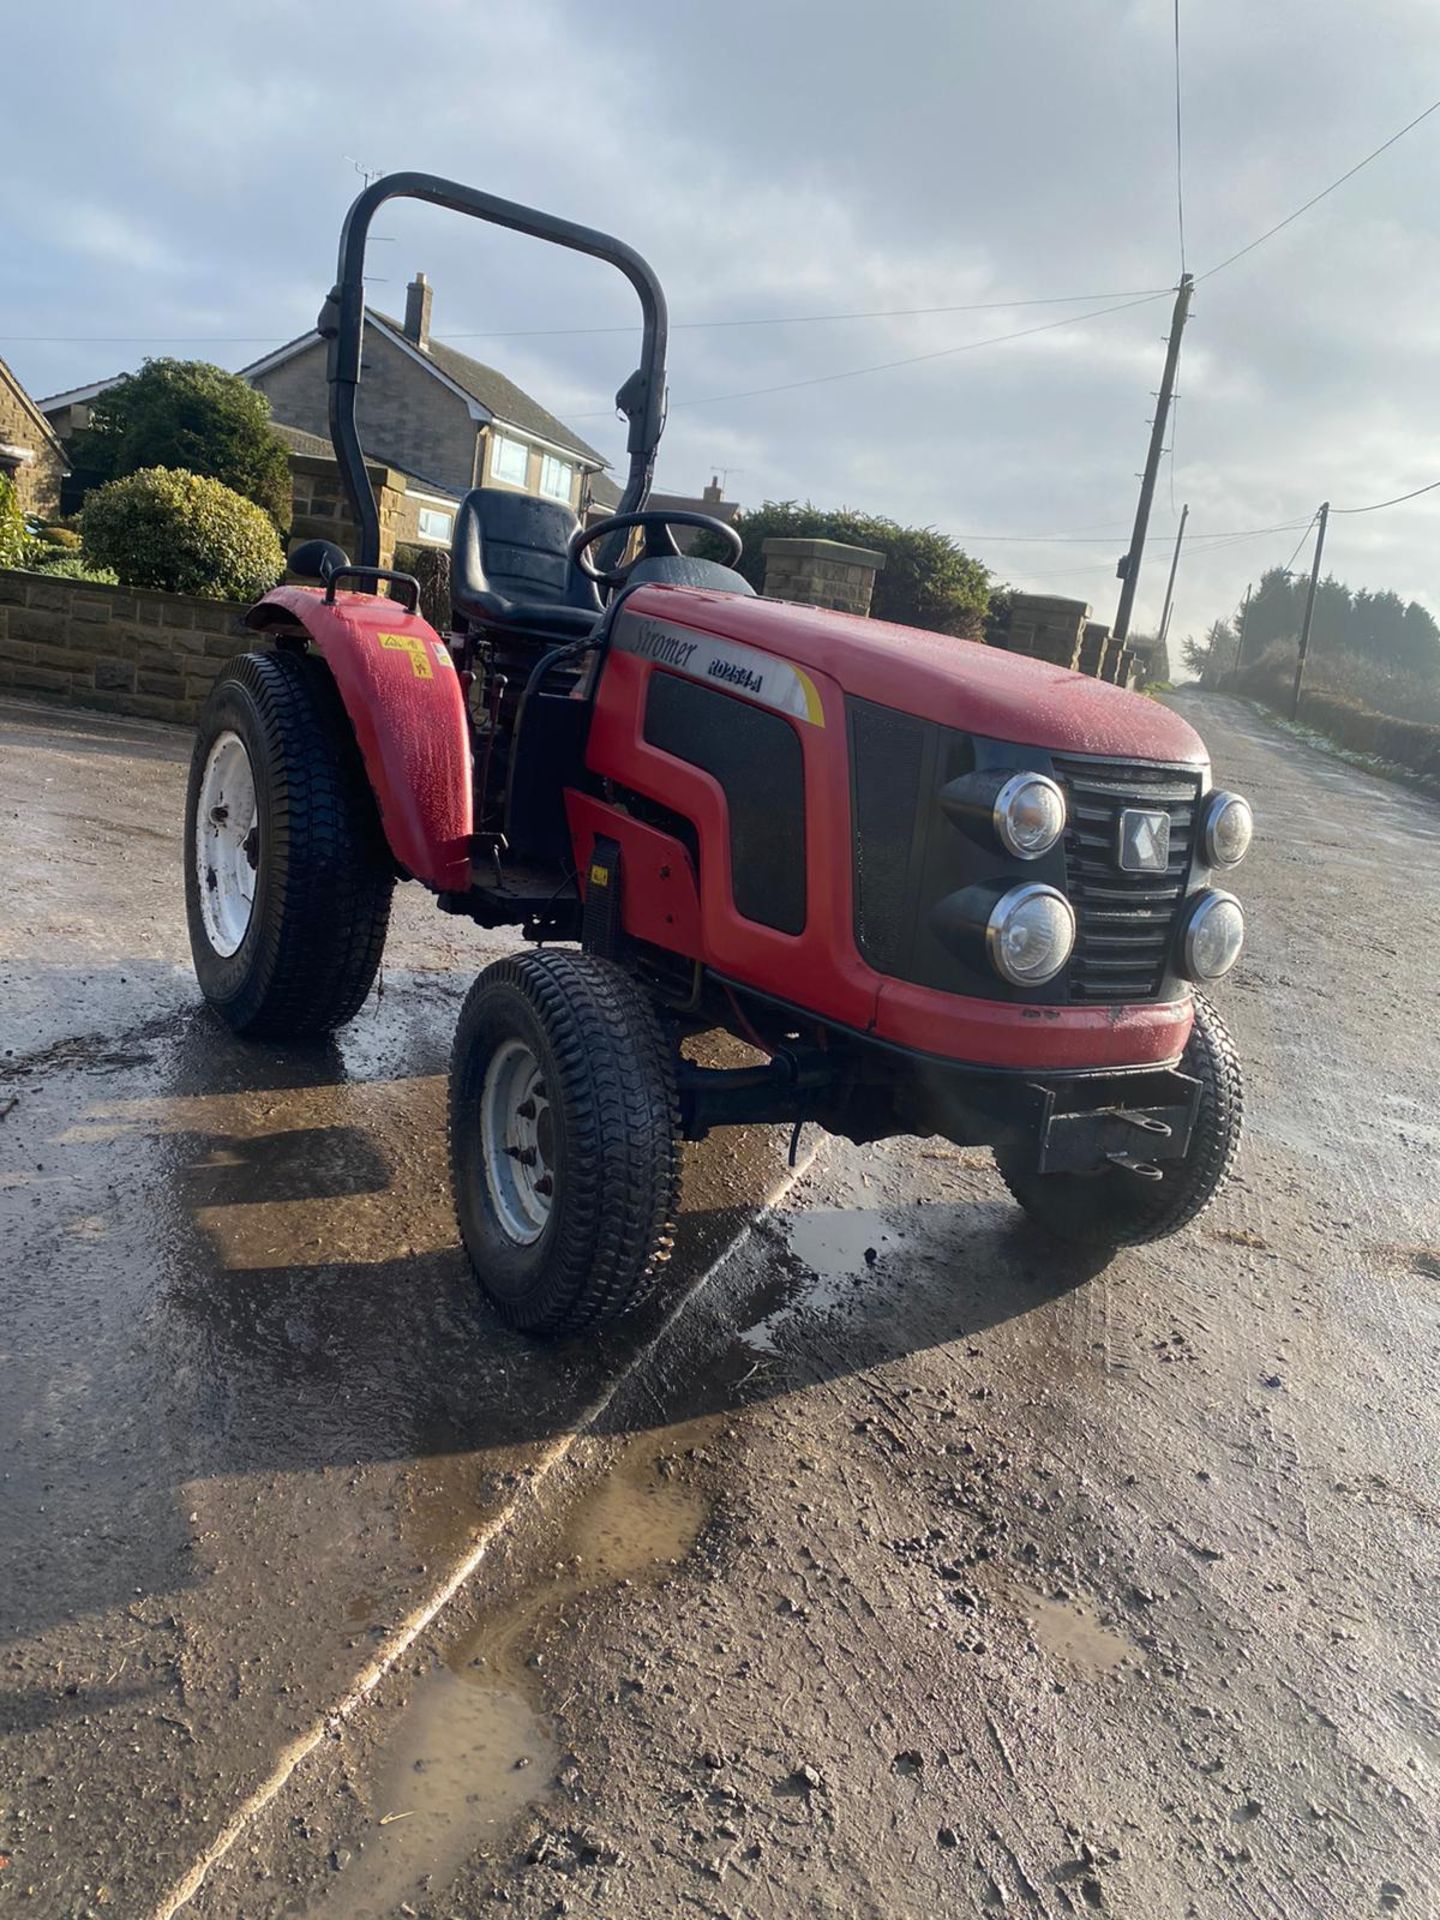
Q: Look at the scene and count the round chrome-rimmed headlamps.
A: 4